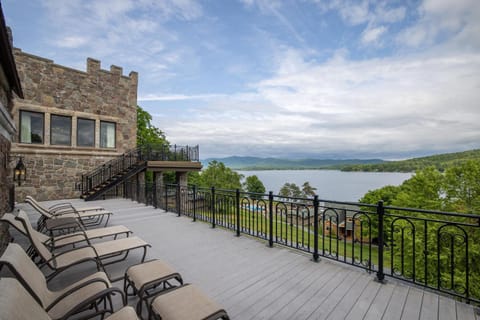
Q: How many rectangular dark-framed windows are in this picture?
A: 4